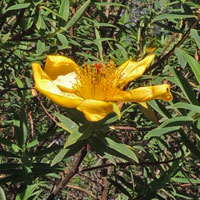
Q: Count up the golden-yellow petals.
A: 5